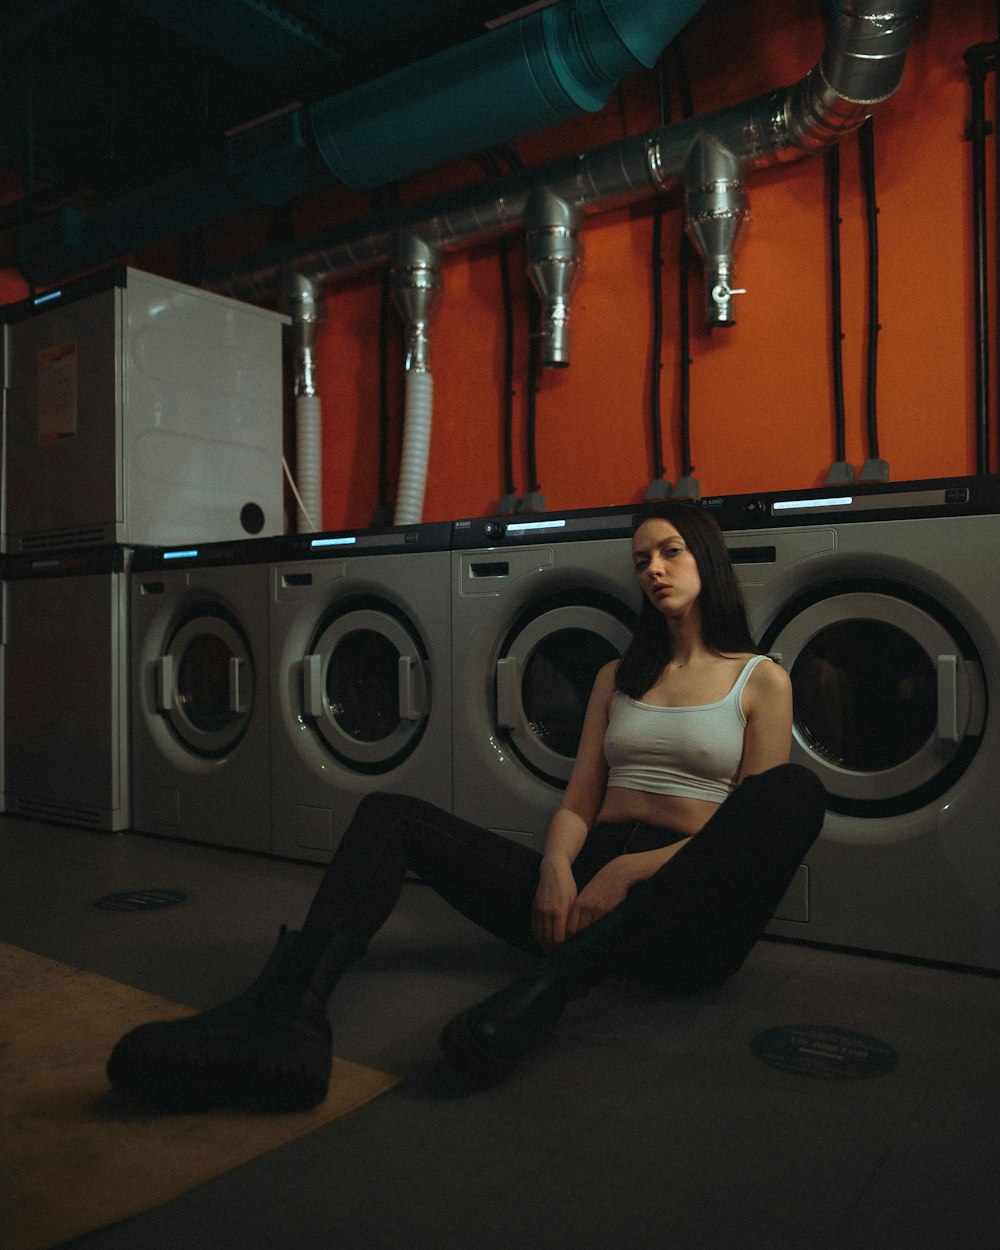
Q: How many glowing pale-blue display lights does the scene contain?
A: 5